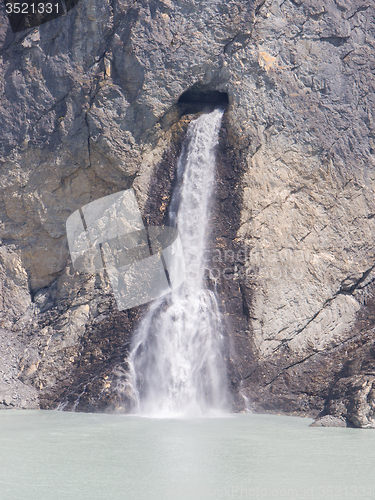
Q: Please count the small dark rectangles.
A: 4